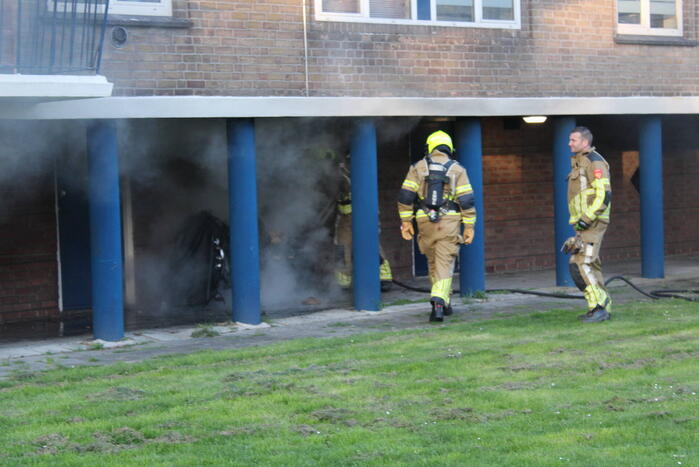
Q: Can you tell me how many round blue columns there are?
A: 6